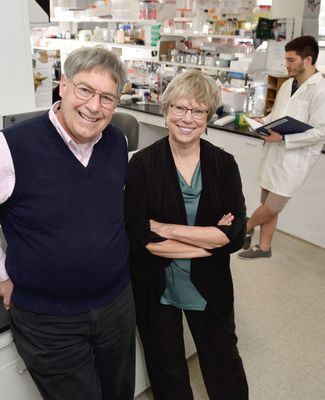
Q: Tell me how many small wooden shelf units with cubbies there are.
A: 1